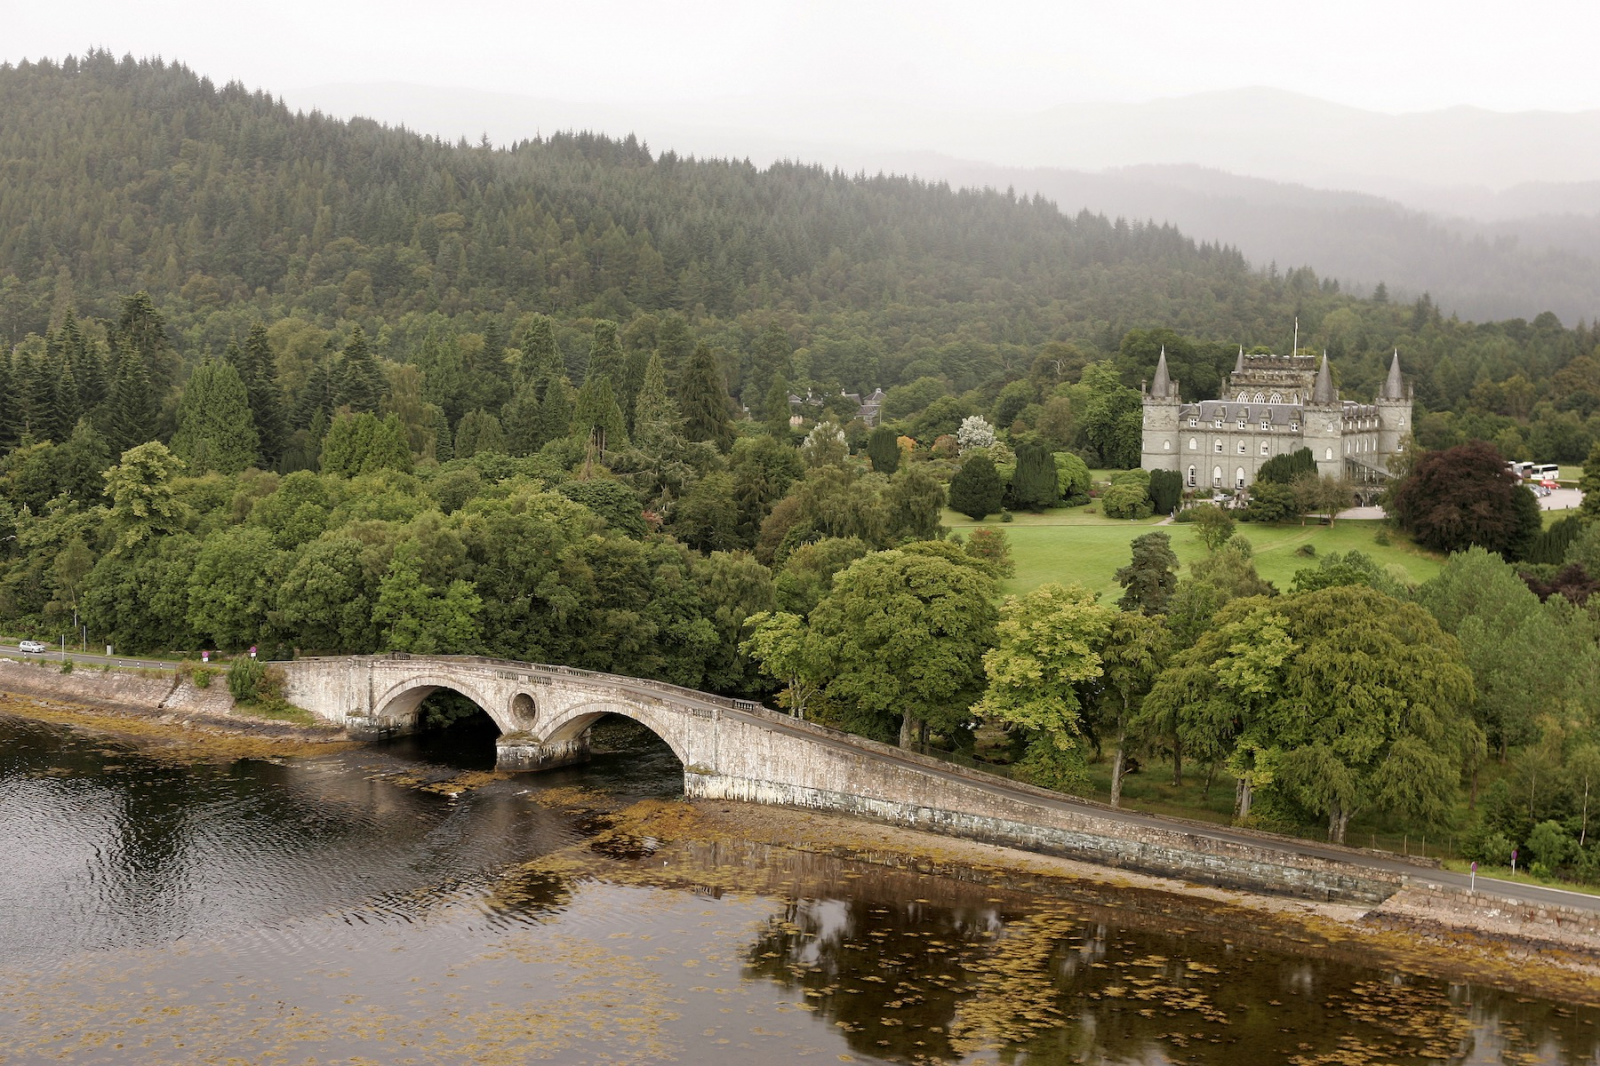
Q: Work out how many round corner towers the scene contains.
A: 4